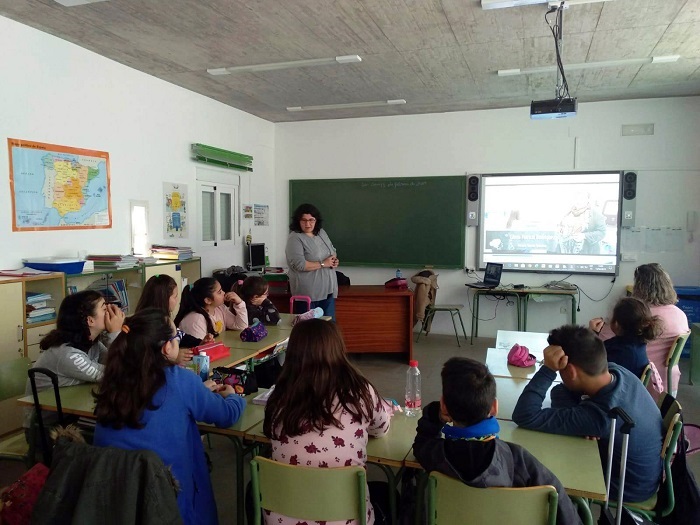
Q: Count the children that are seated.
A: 9